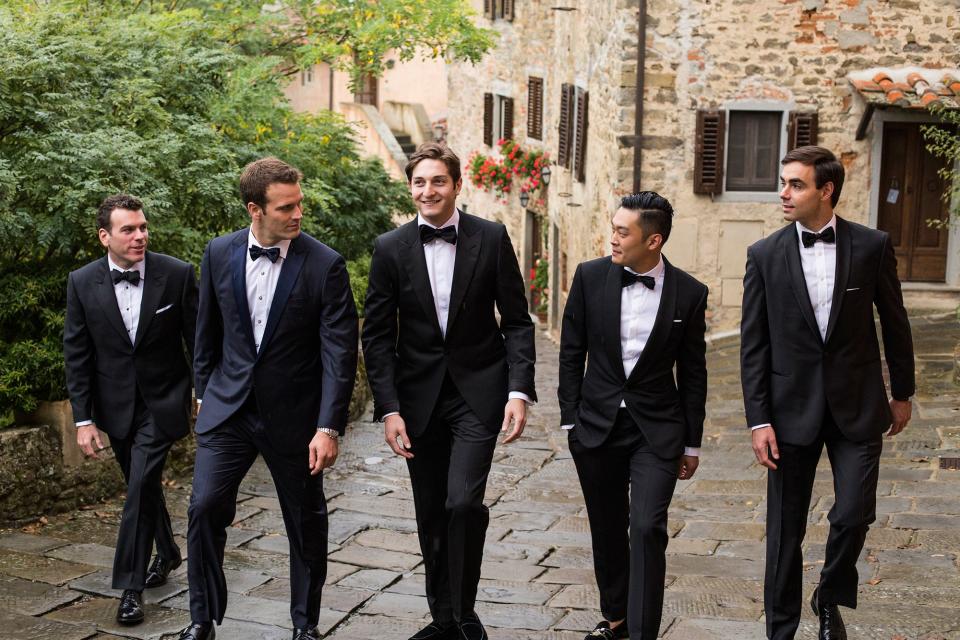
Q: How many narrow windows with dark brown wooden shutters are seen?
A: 5